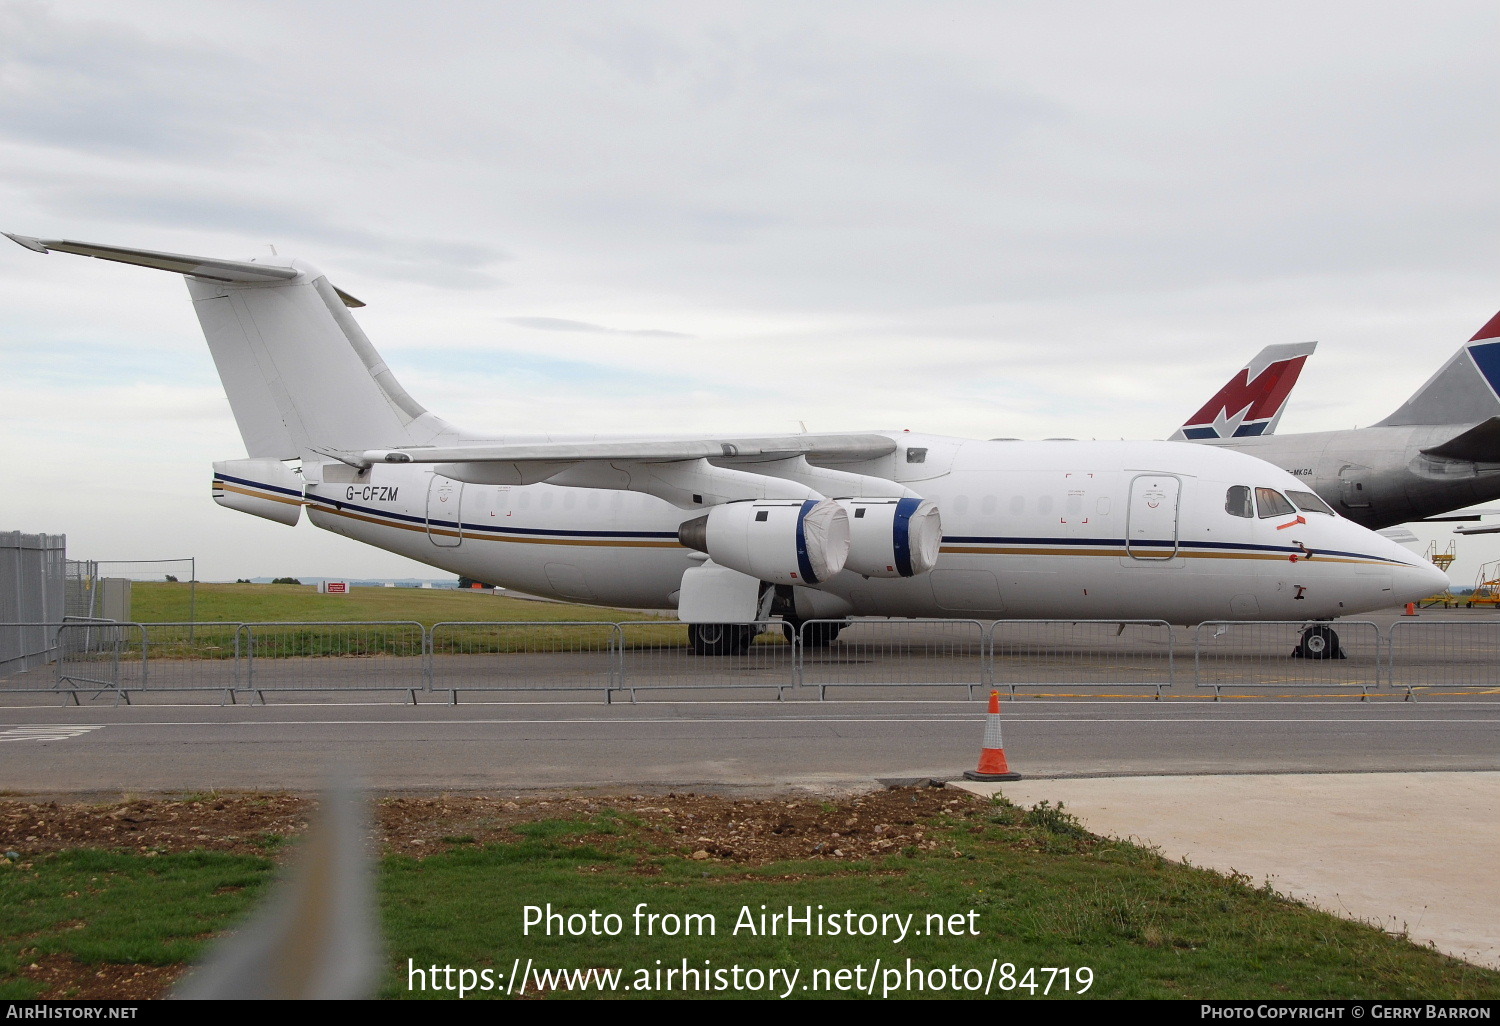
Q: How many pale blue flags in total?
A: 0